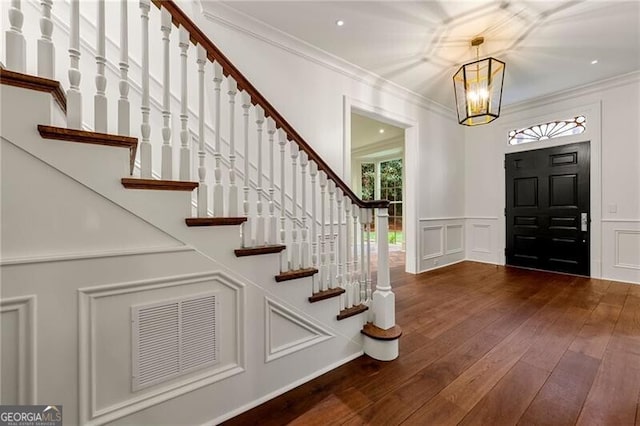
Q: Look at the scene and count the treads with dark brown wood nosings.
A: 9